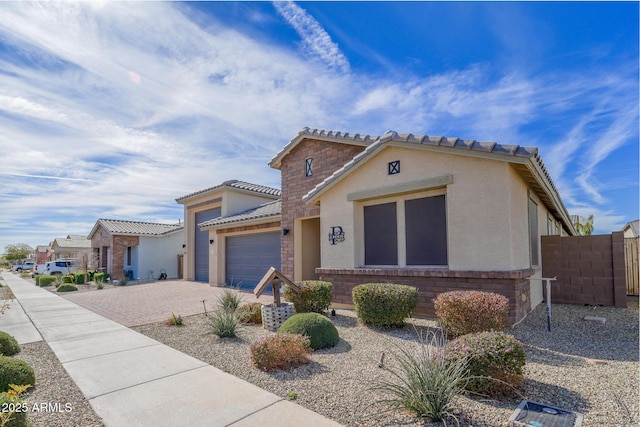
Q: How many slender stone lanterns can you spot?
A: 0